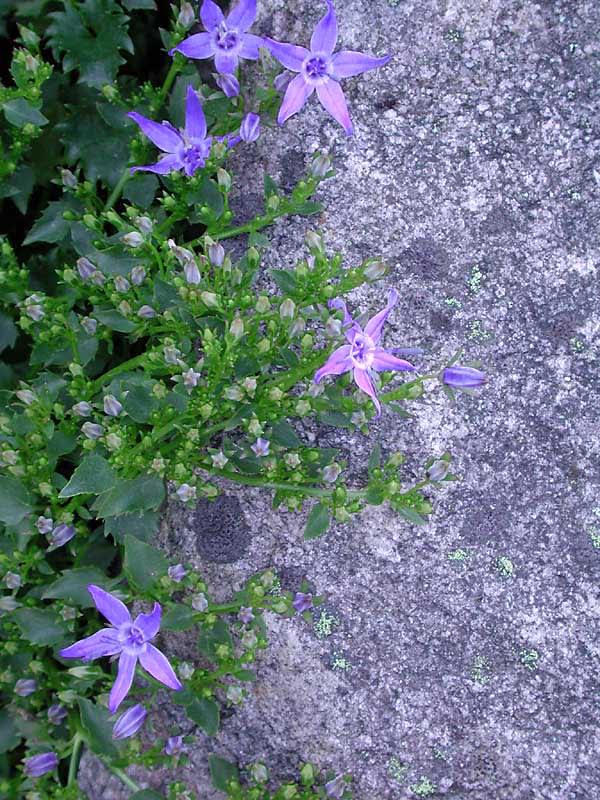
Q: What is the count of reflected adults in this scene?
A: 0